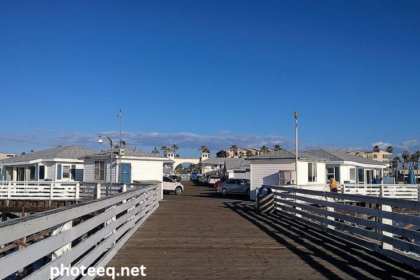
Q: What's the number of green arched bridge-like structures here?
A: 0